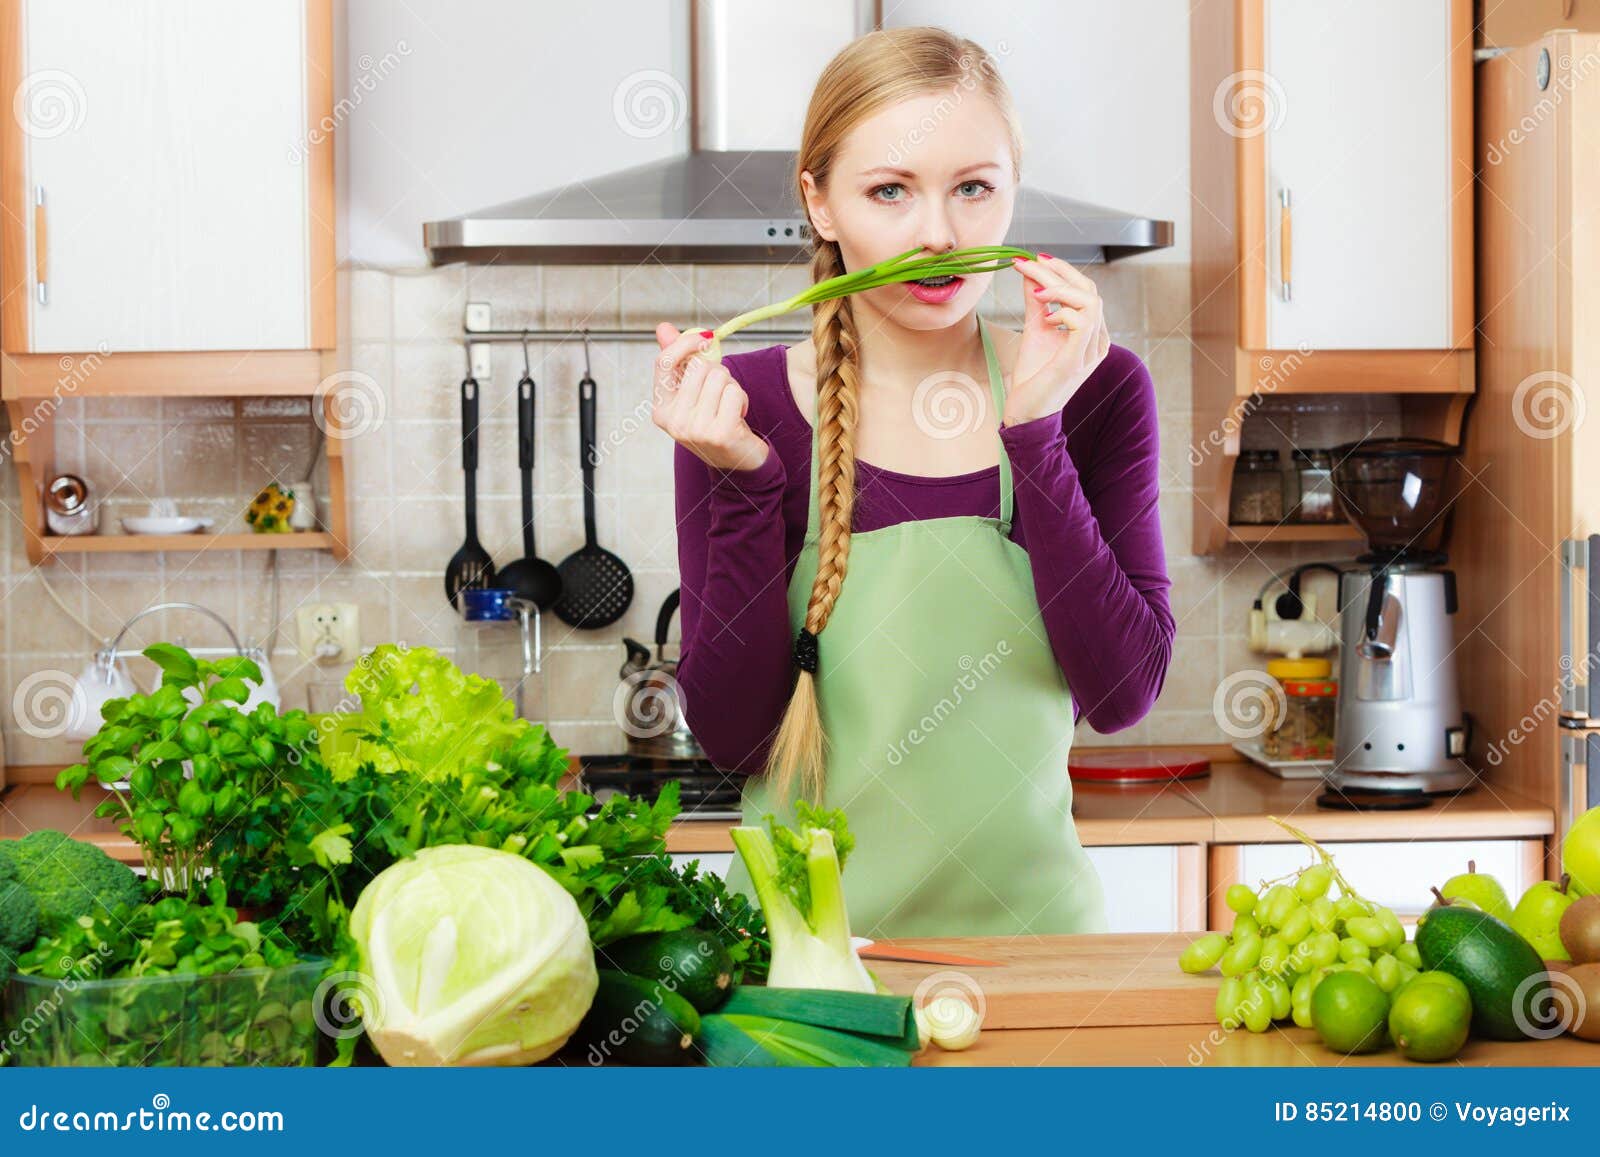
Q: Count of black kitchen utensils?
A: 3